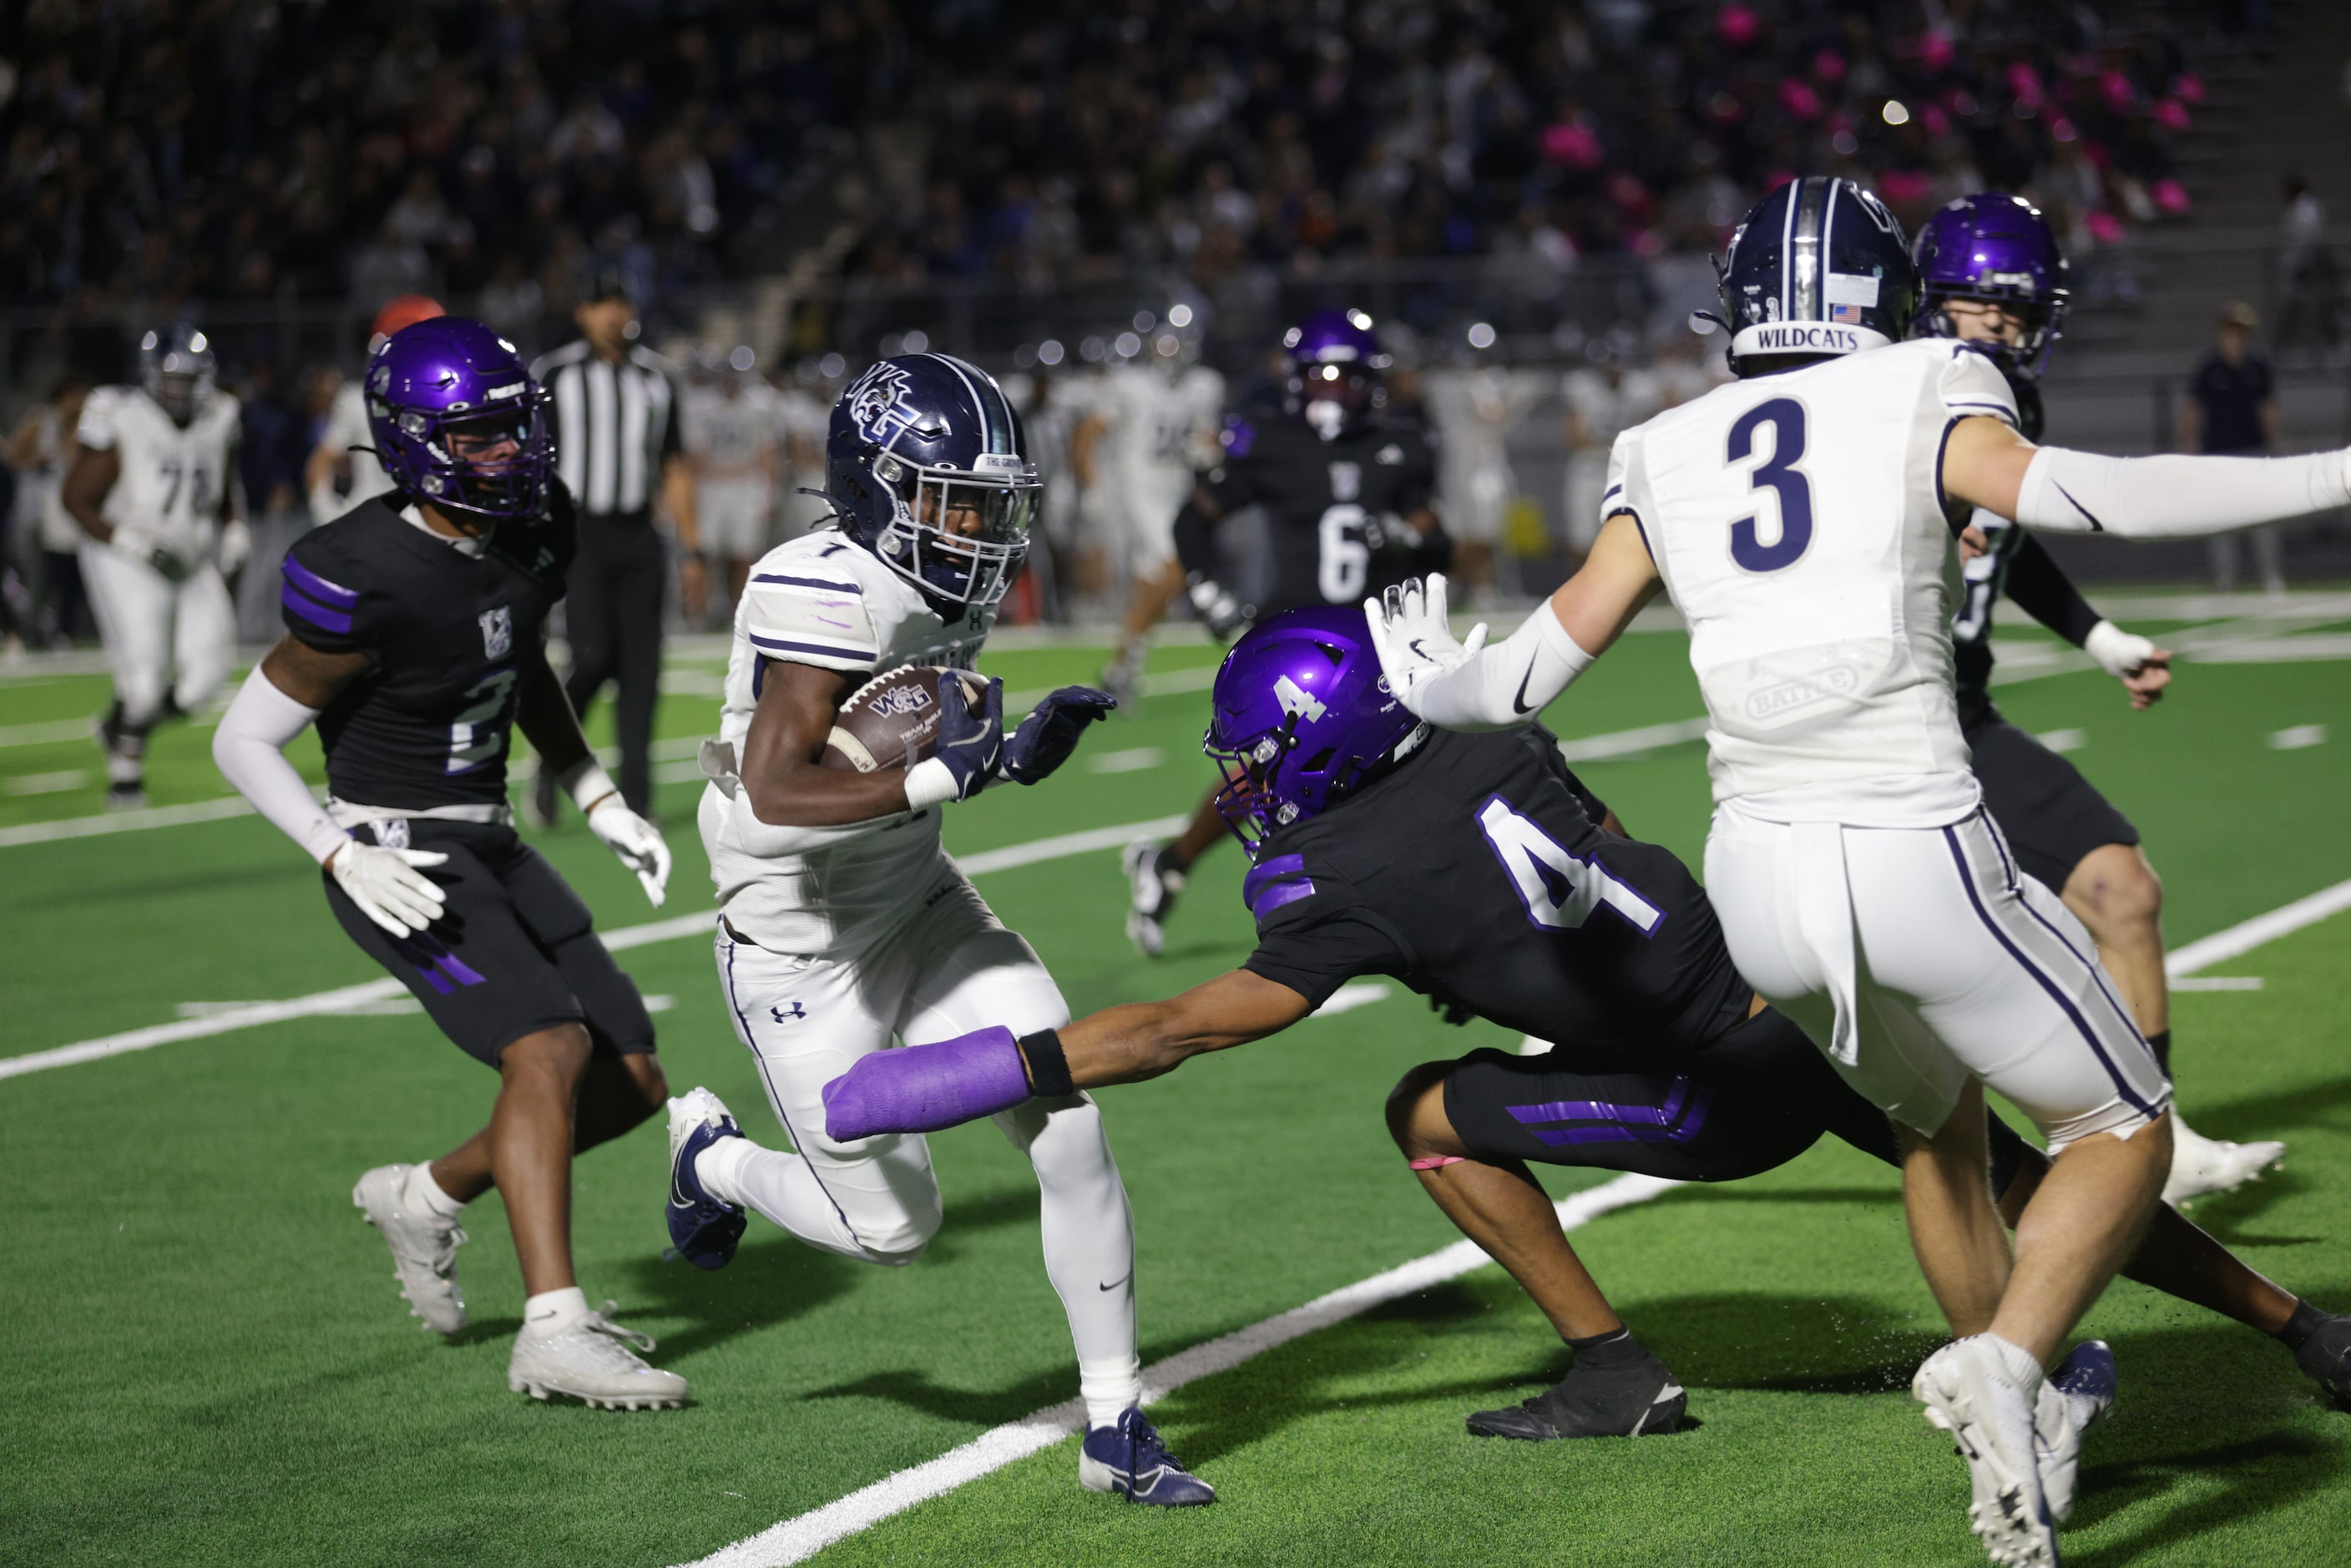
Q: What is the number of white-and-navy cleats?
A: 4